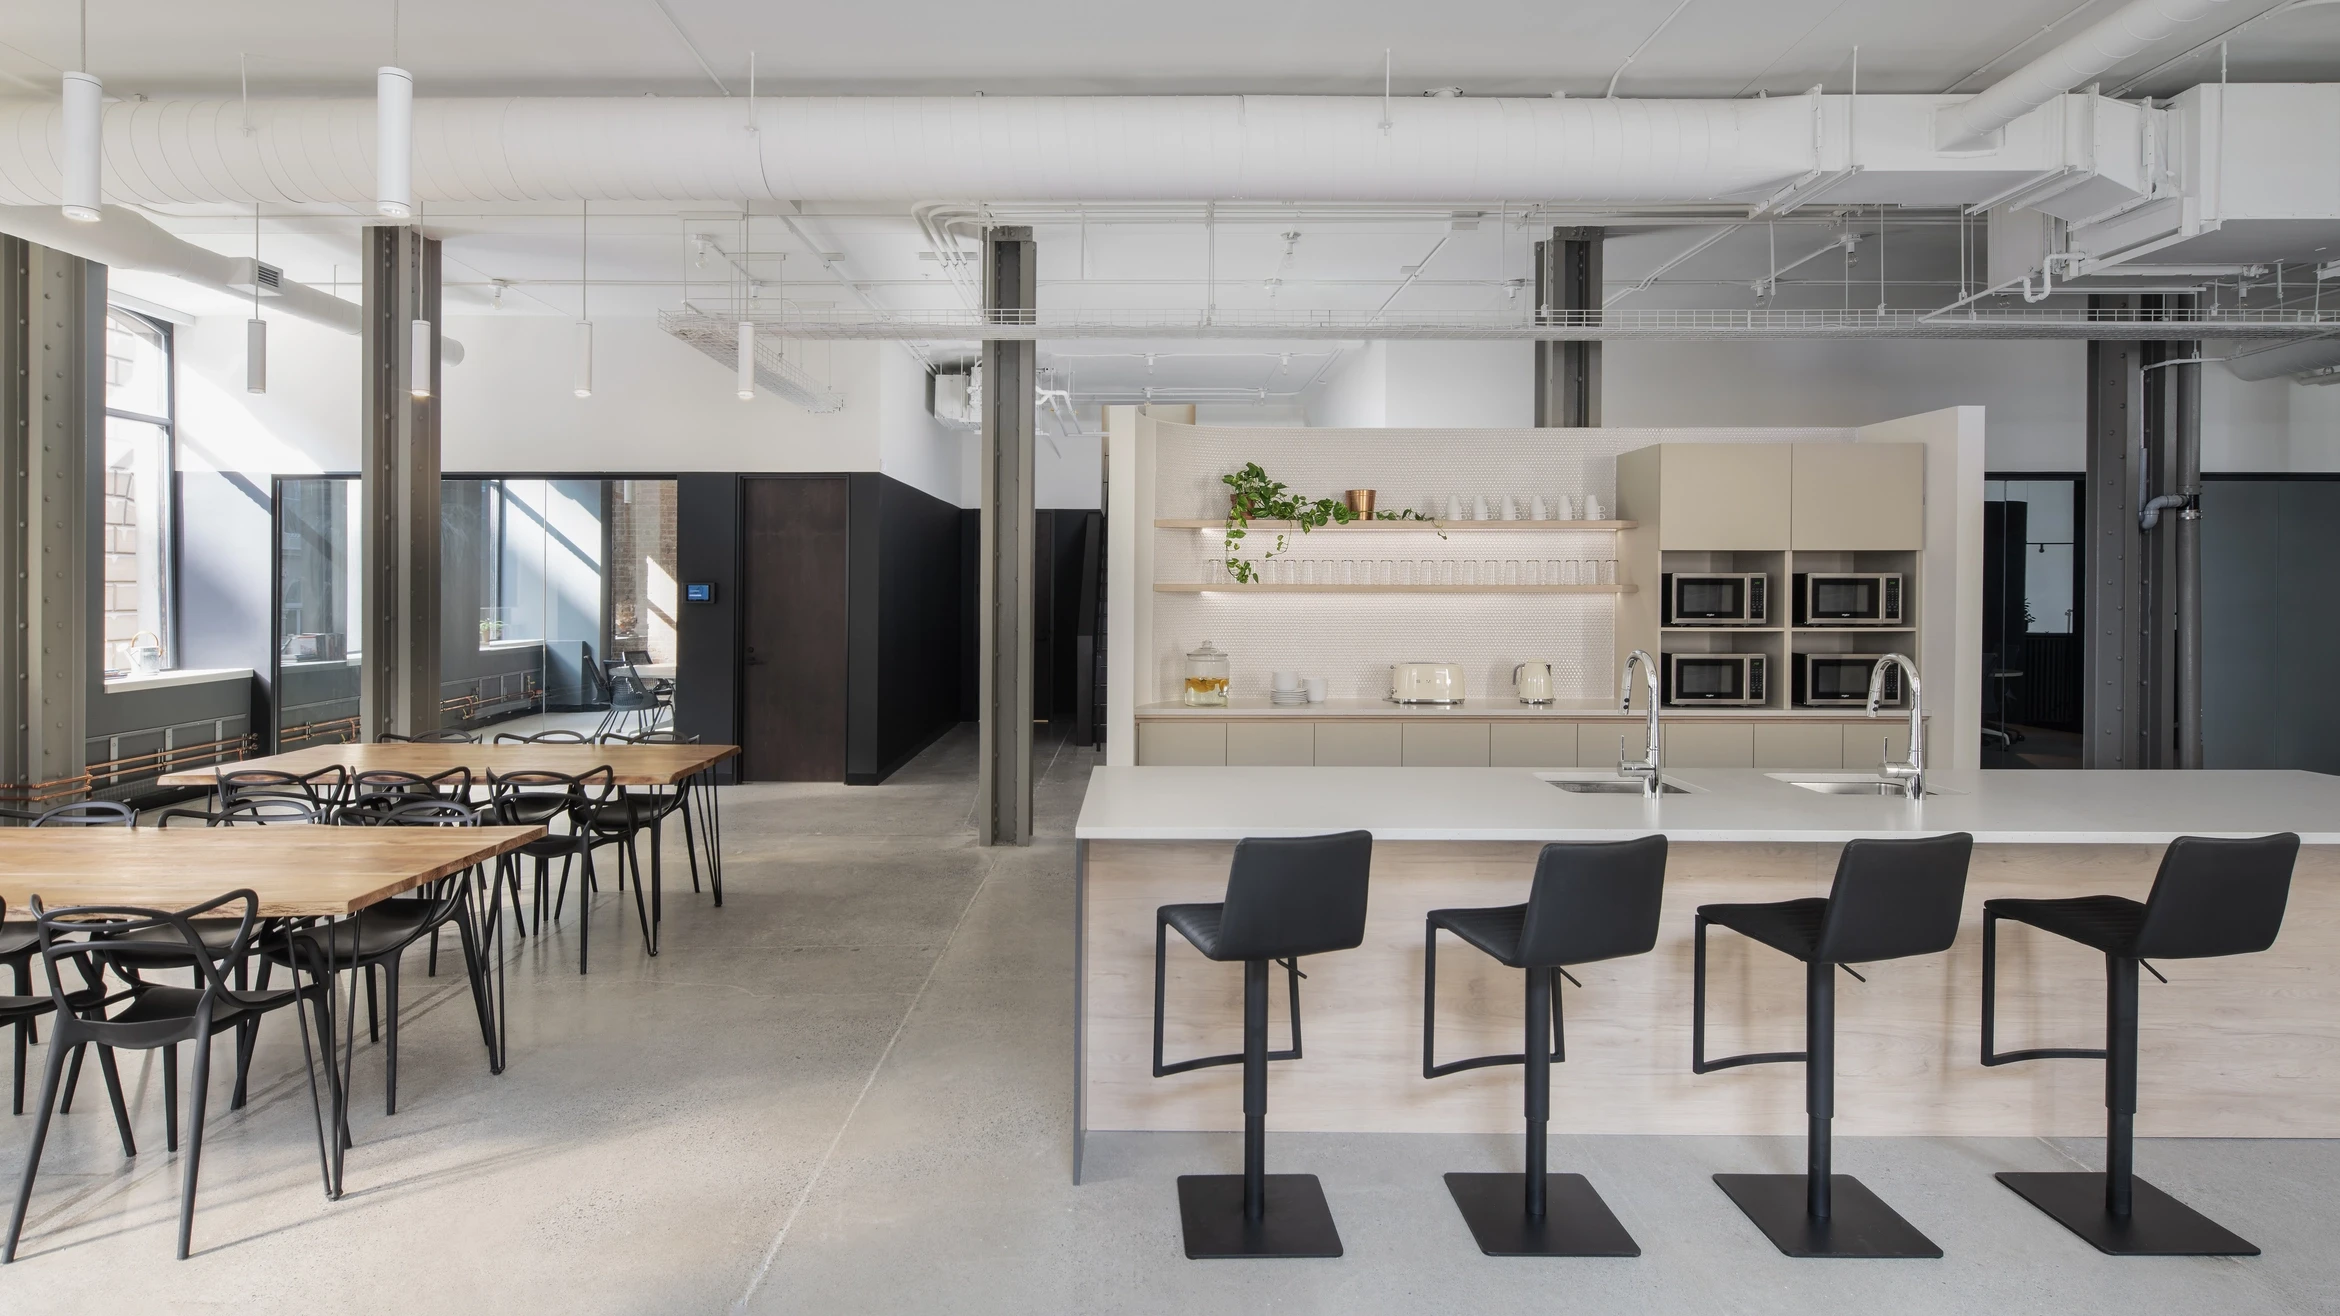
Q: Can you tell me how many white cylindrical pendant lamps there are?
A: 6